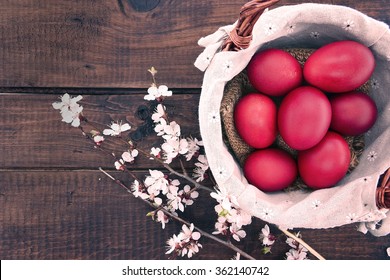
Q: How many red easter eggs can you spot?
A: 7